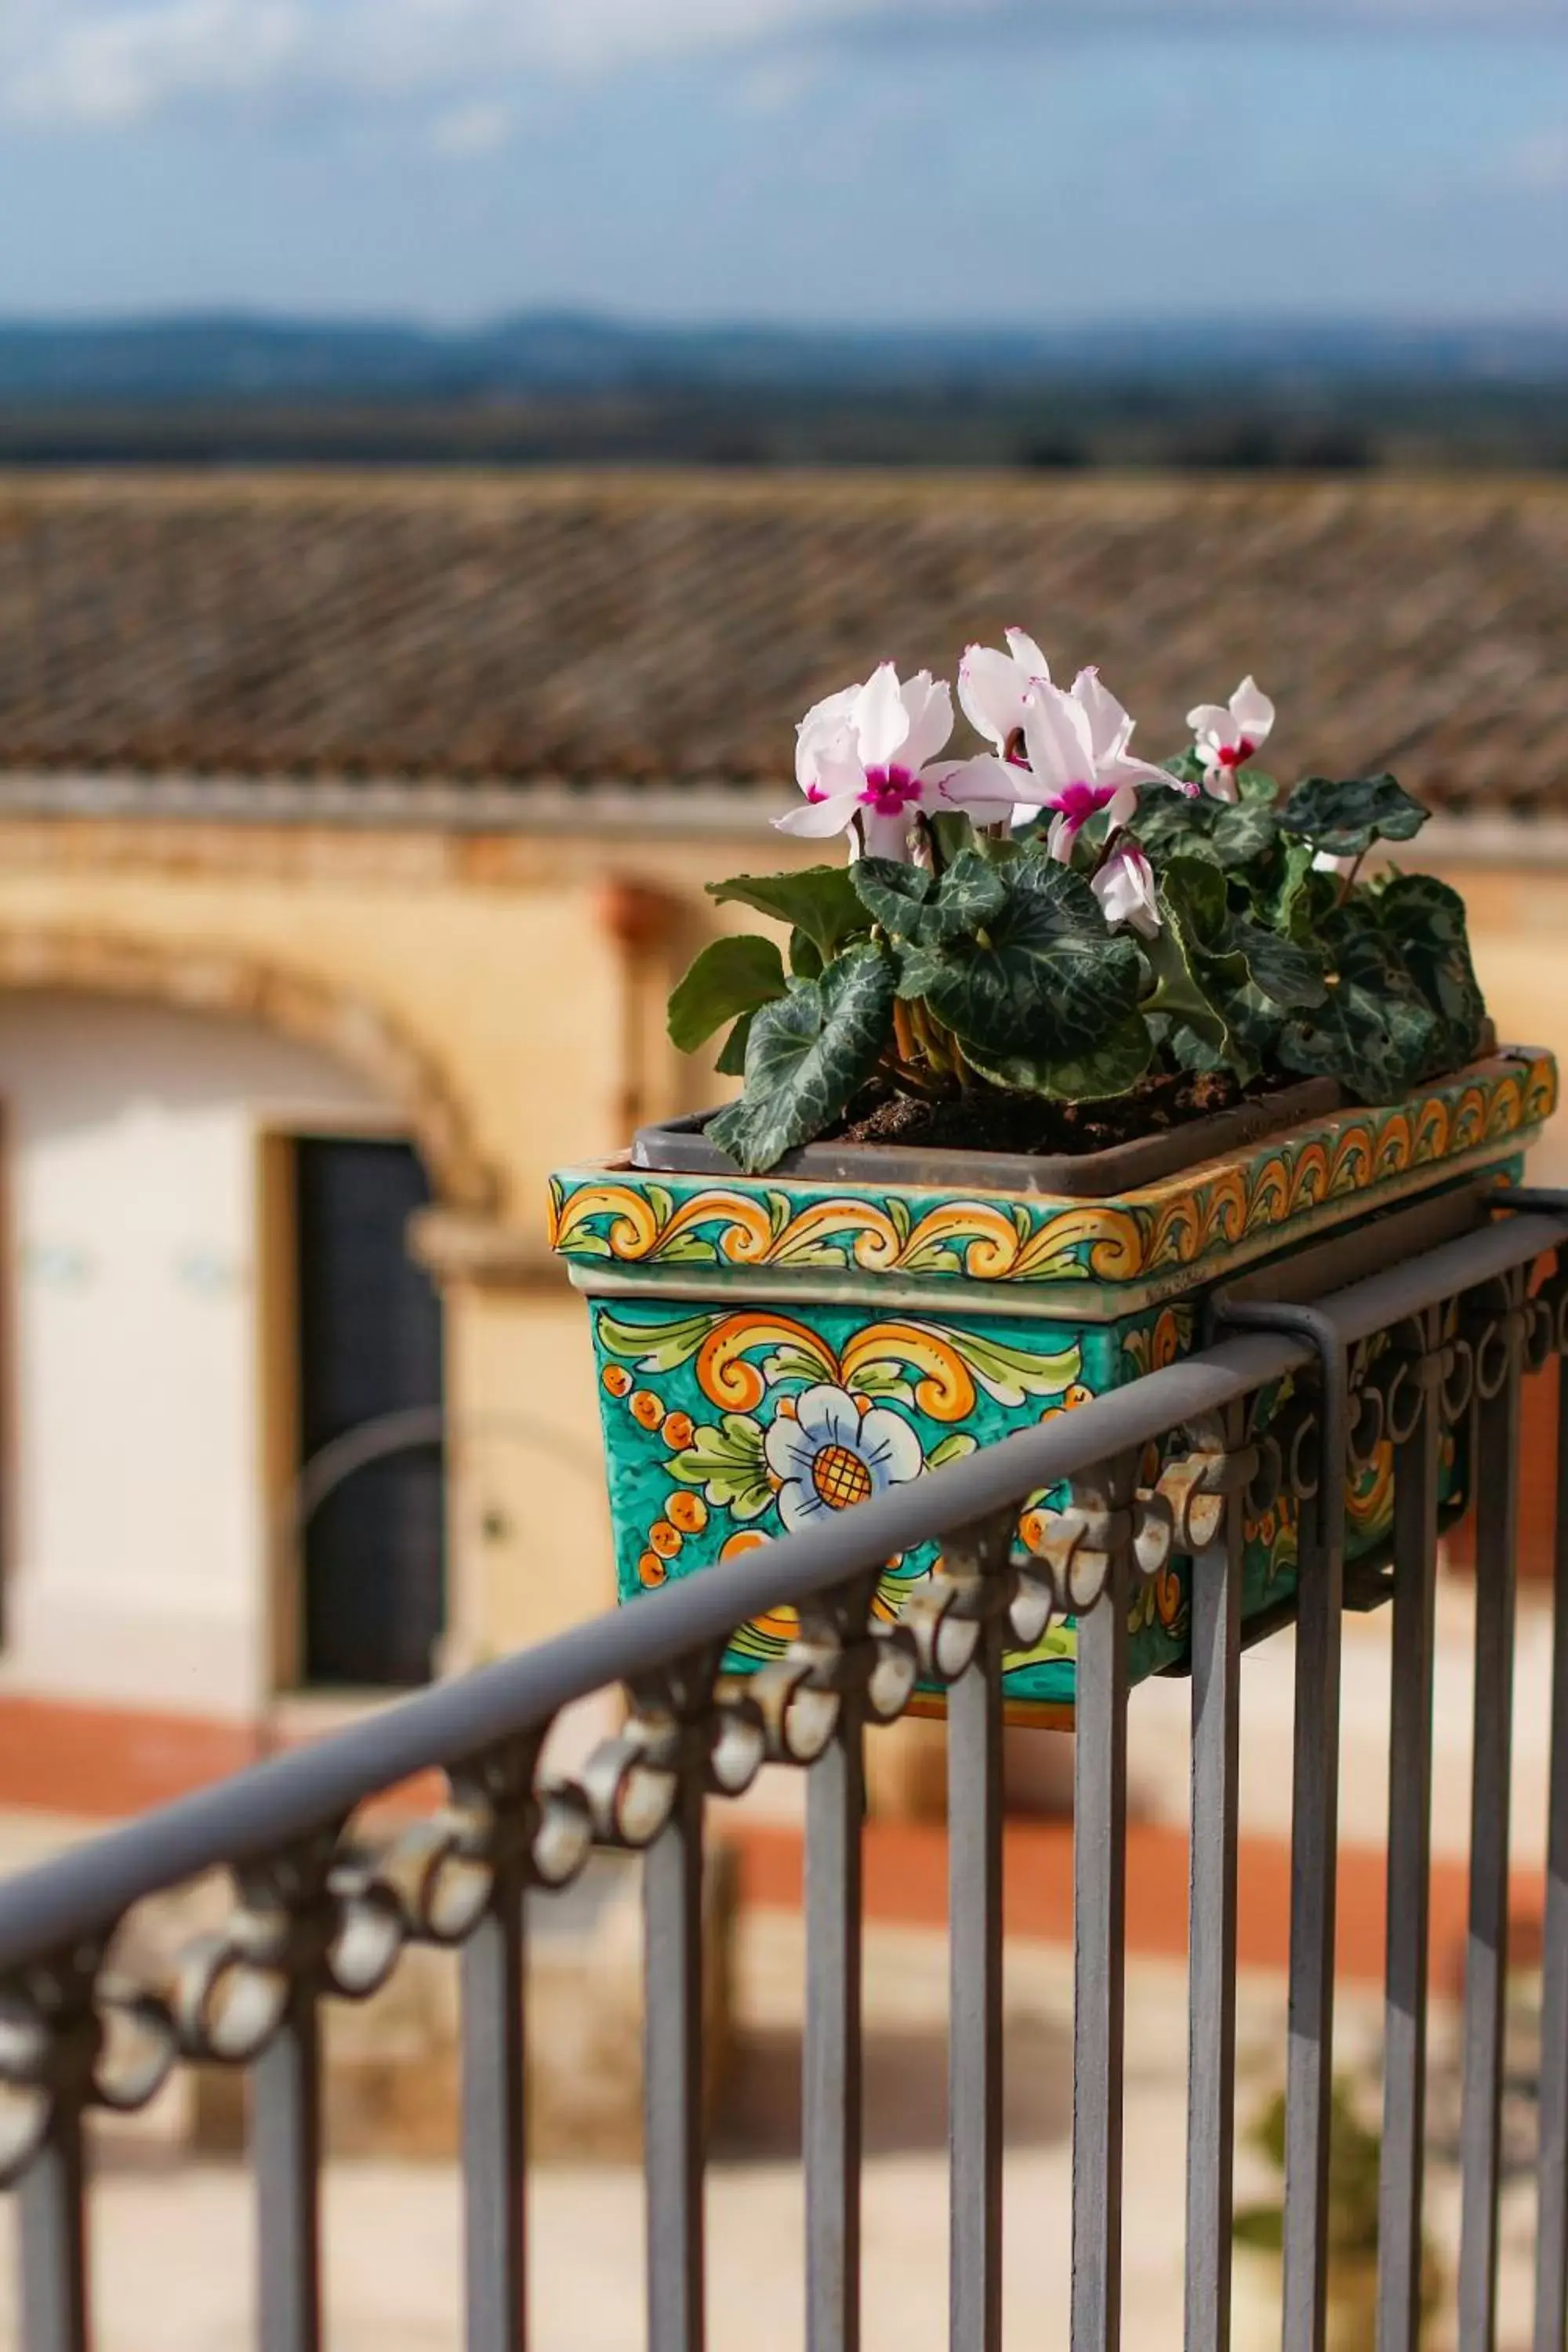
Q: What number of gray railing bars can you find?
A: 12